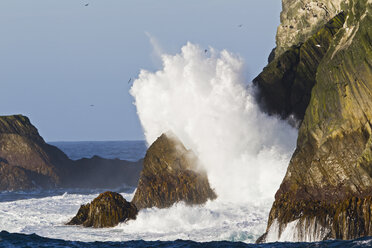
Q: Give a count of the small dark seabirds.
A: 5